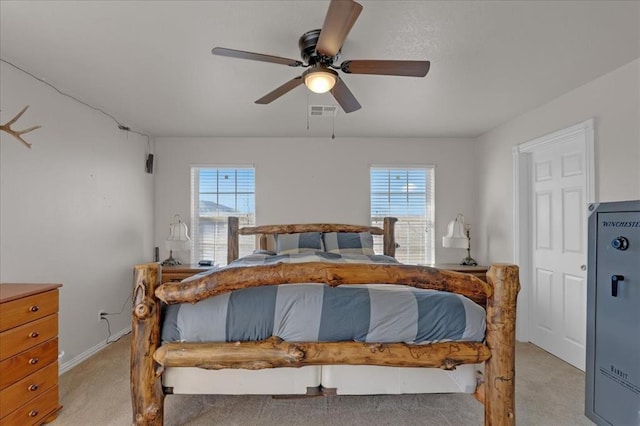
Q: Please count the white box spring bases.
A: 2